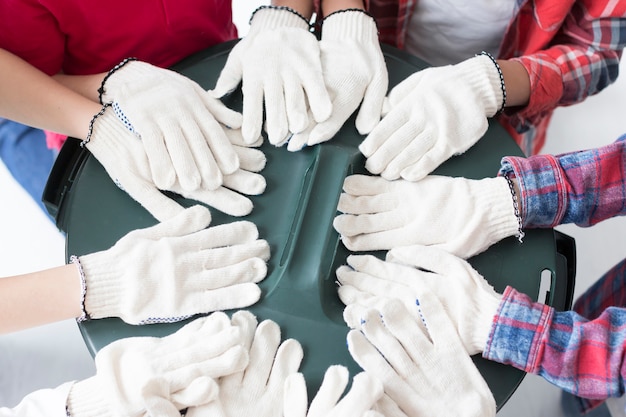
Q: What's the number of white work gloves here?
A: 12